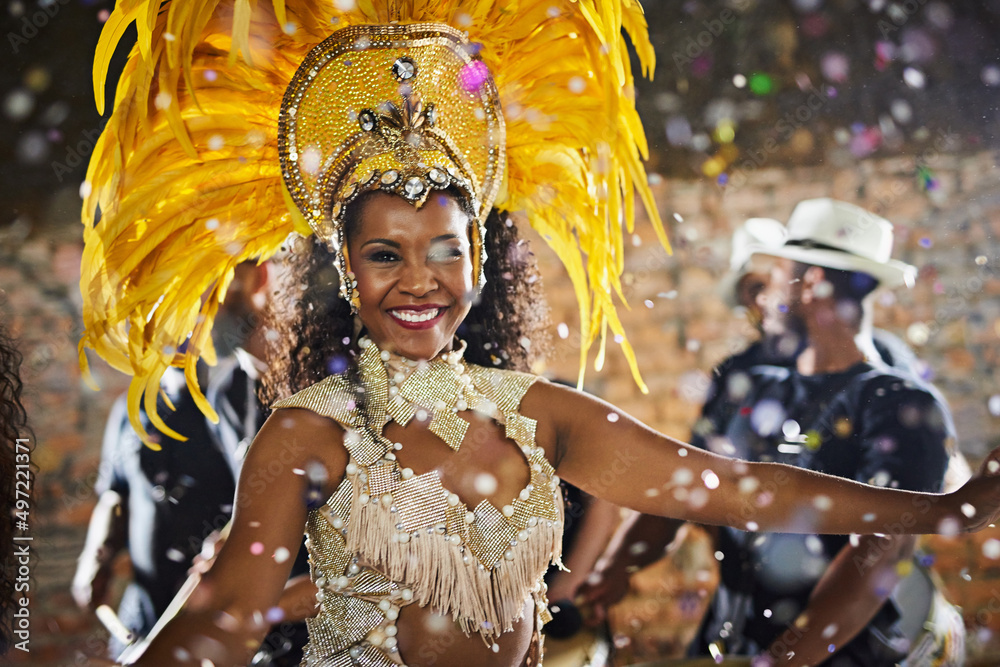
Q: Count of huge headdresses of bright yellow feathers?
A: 1